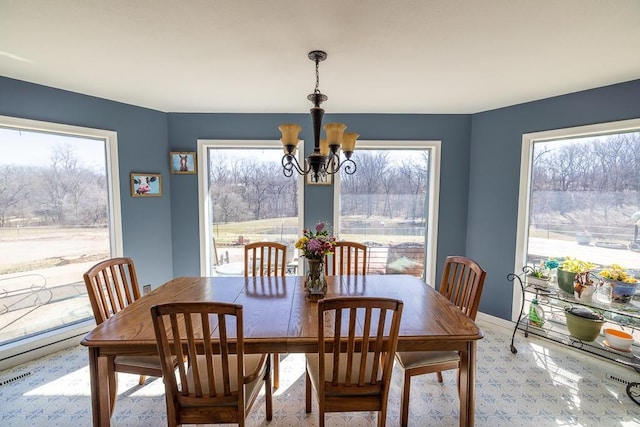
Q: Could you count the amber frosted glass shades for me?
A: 5